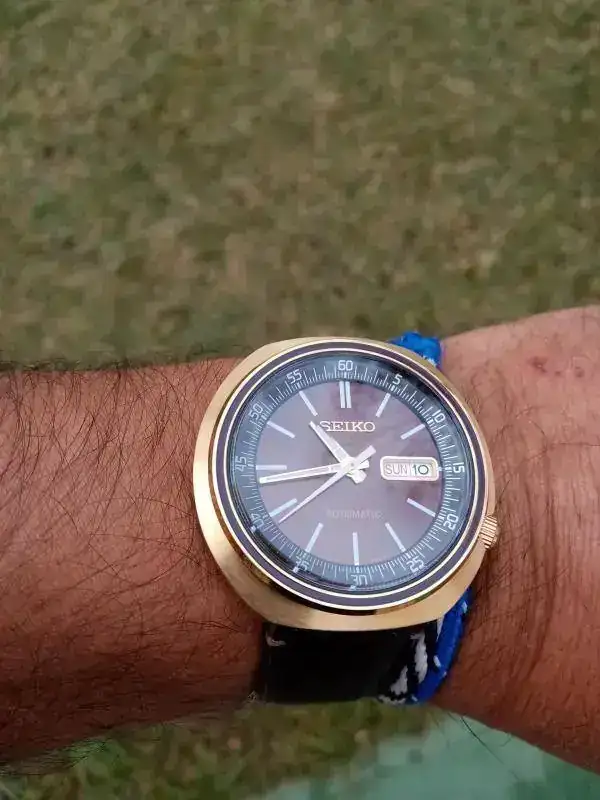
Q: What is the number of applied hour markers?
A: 11